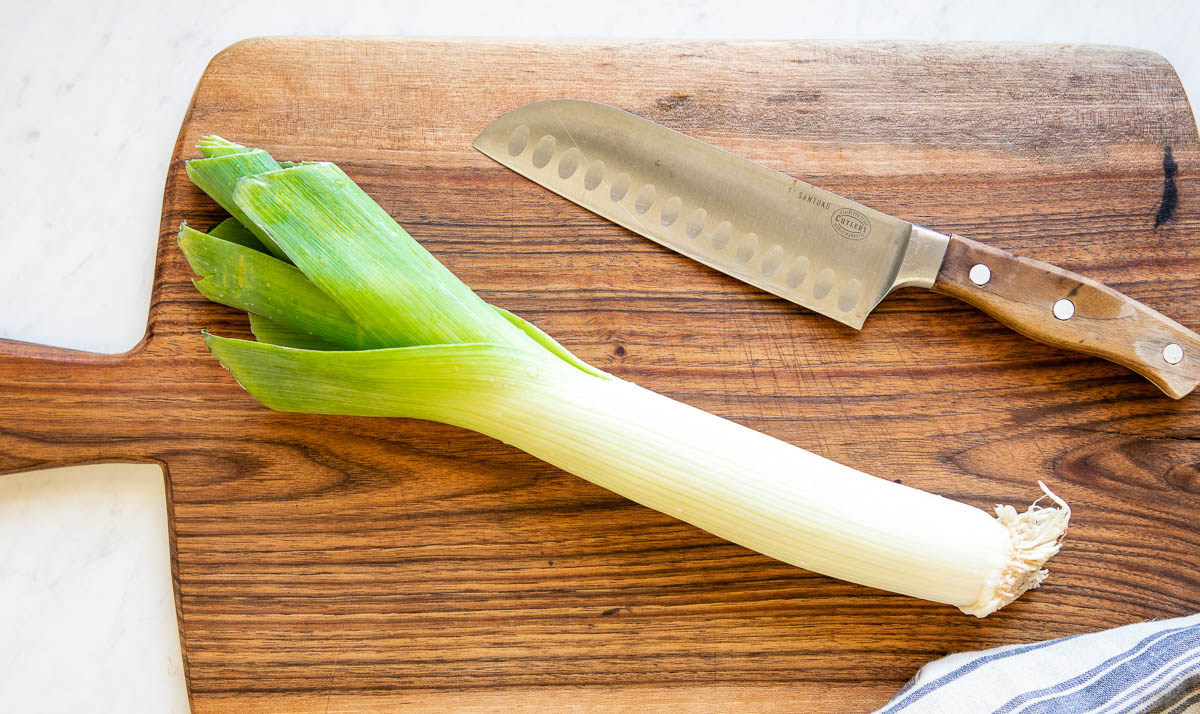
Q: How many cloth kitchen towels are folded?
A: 1